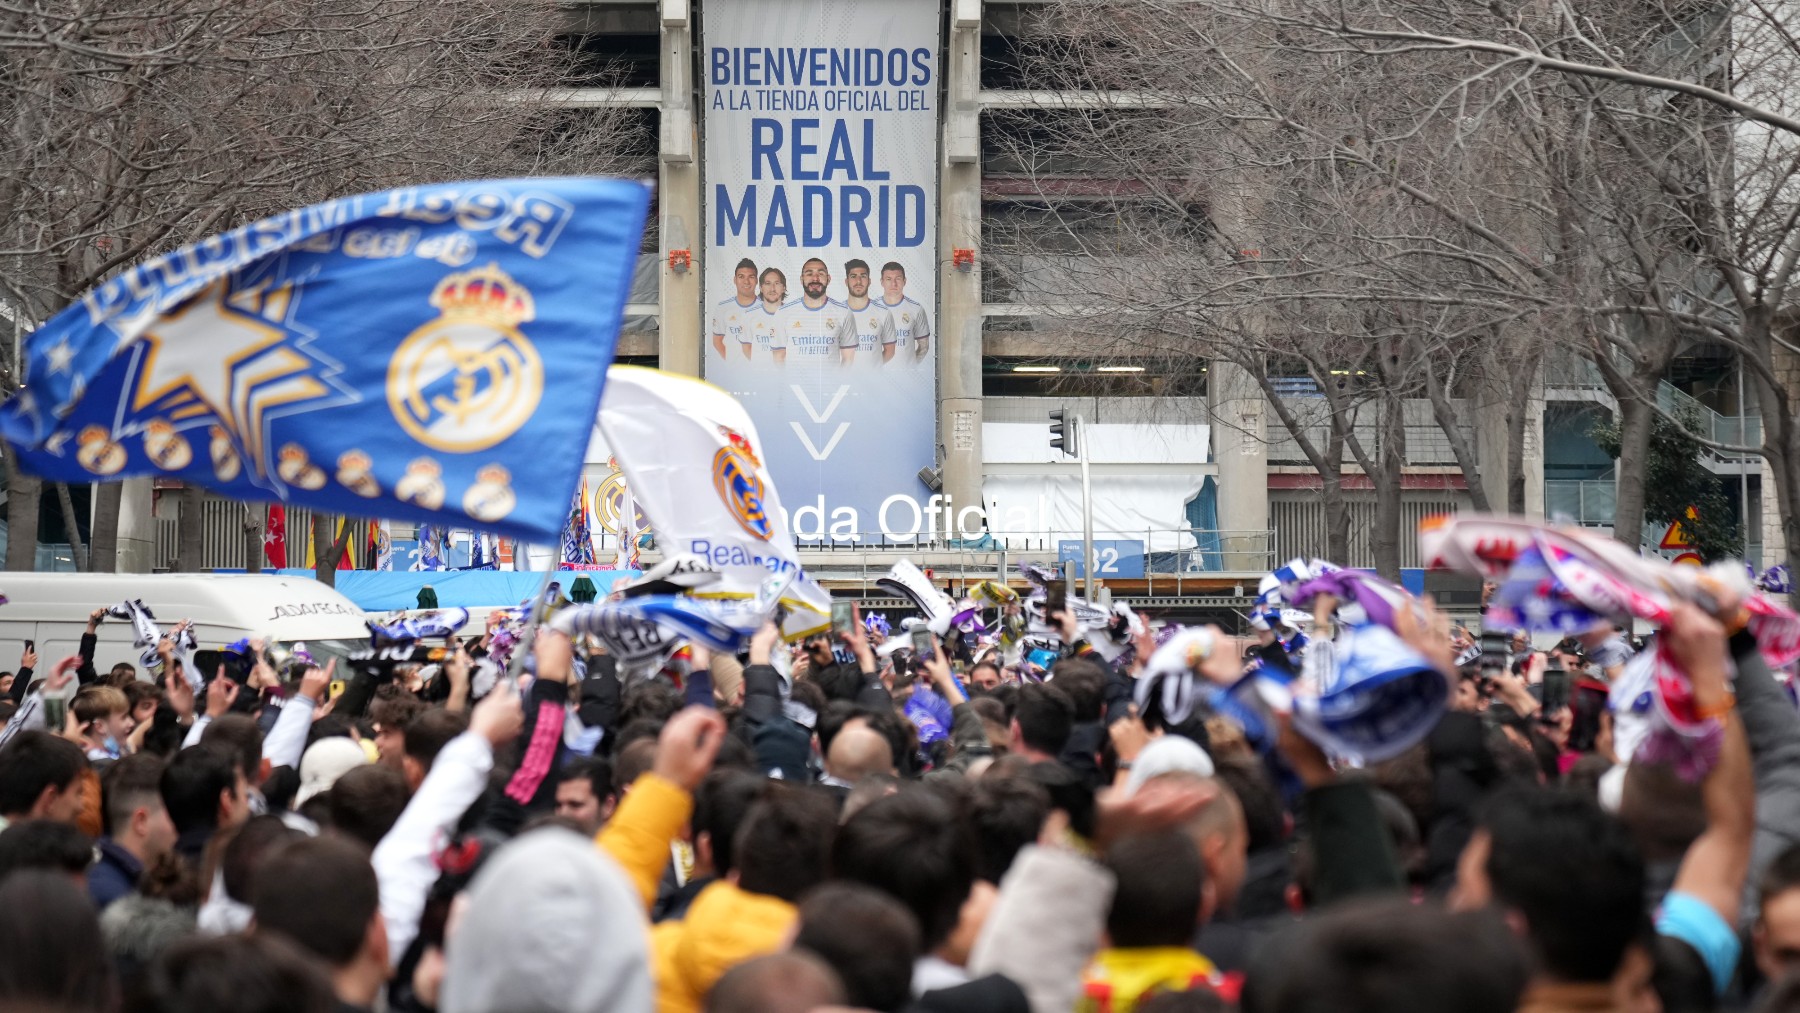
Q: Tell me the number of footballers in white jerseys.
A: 5